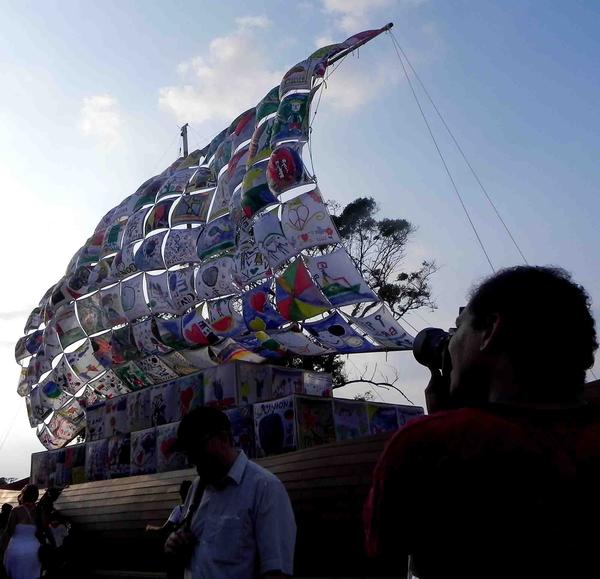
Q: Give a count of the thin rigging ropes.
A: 2